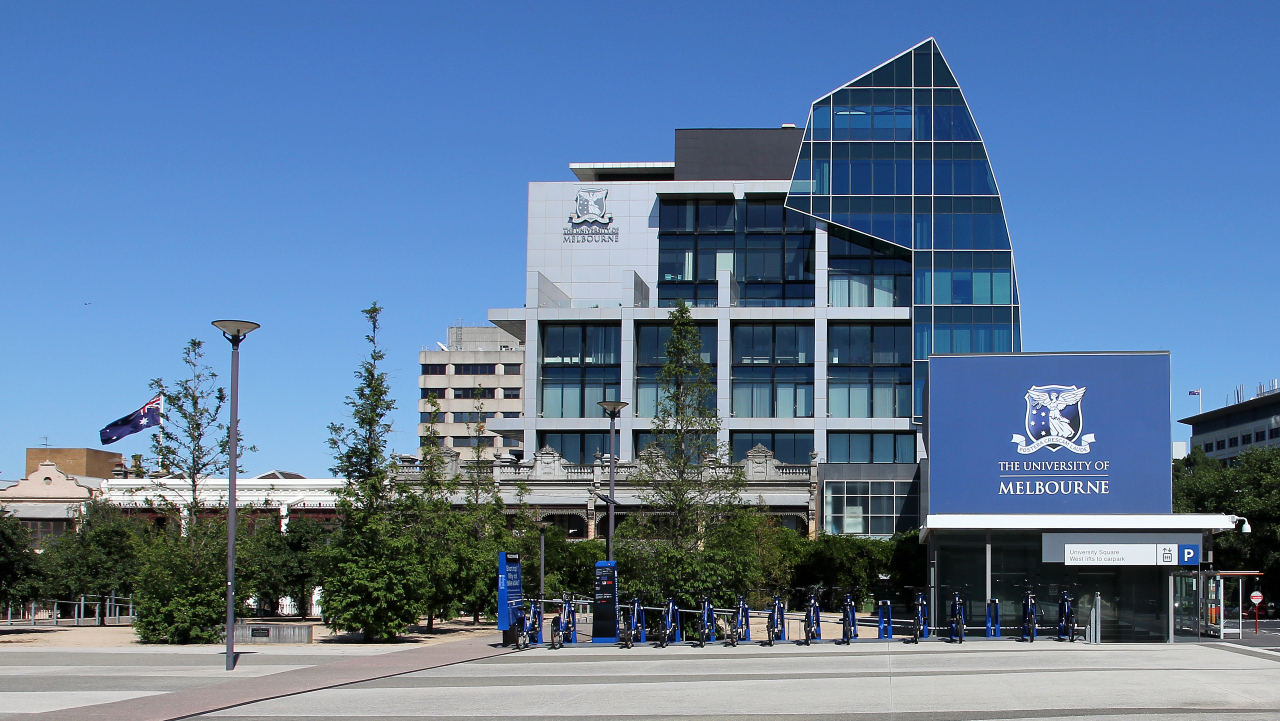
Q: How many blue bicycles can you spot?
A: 13